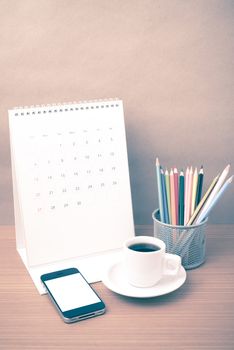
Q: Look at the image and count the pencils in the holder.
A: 13